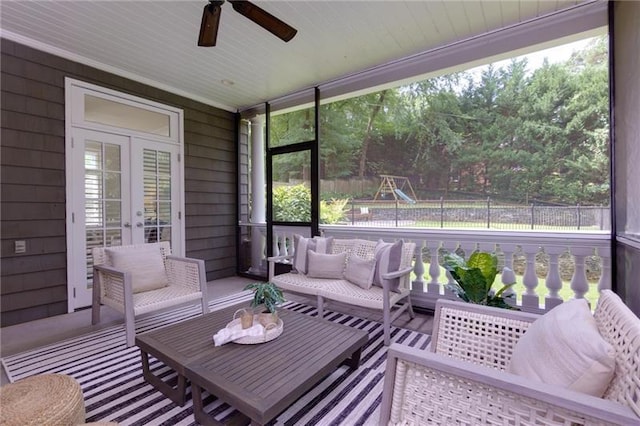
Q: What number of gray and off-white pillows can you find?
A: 6